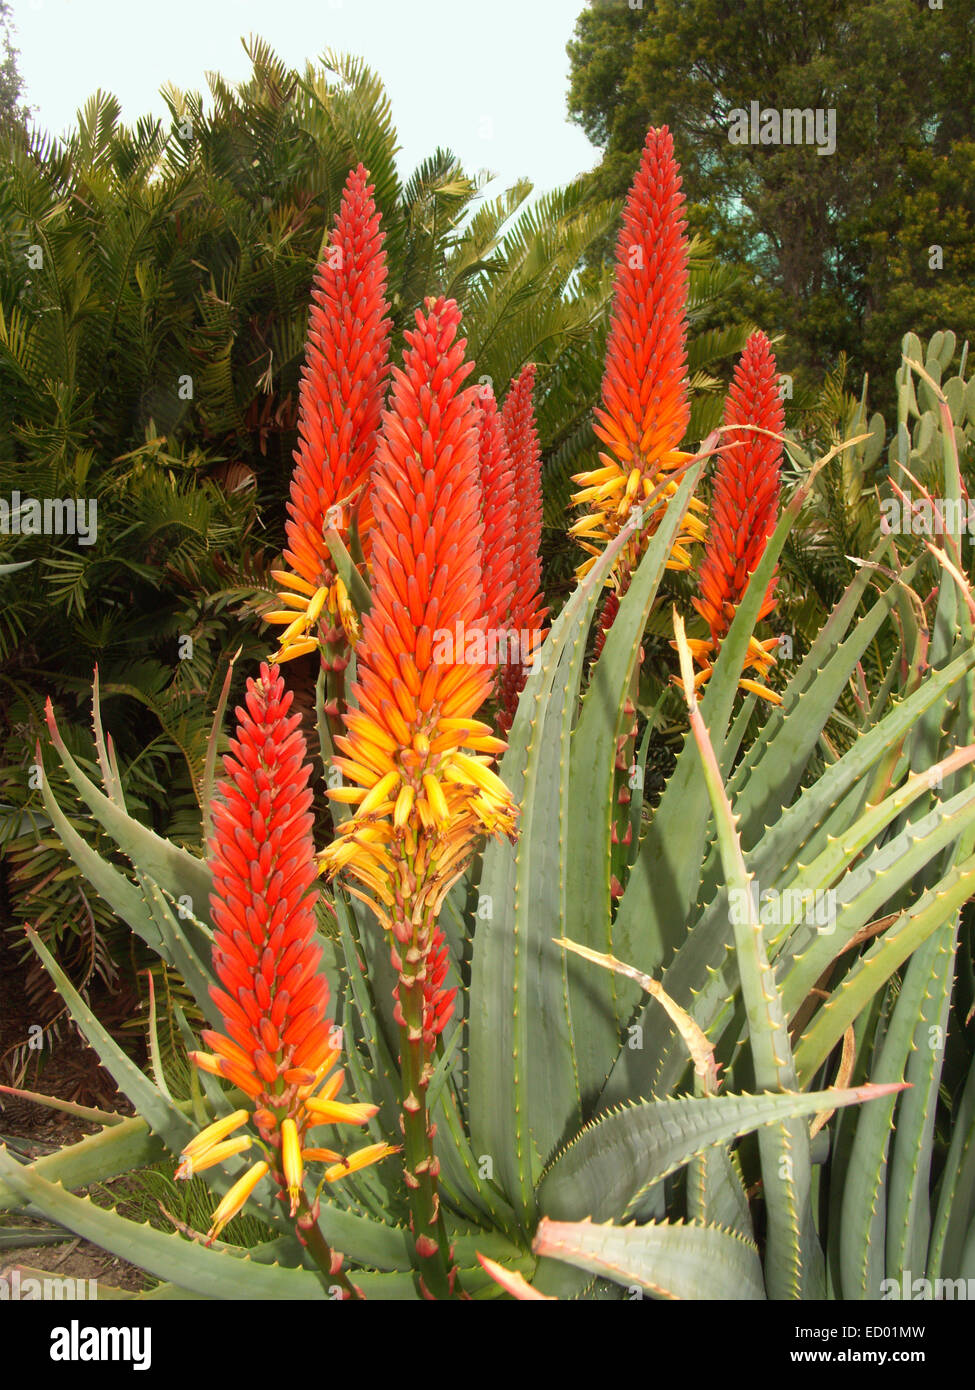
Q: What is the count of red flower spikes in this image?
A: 7